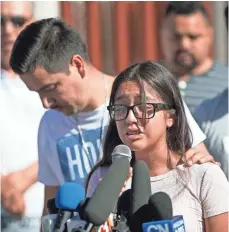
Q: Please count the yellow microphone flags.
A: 0